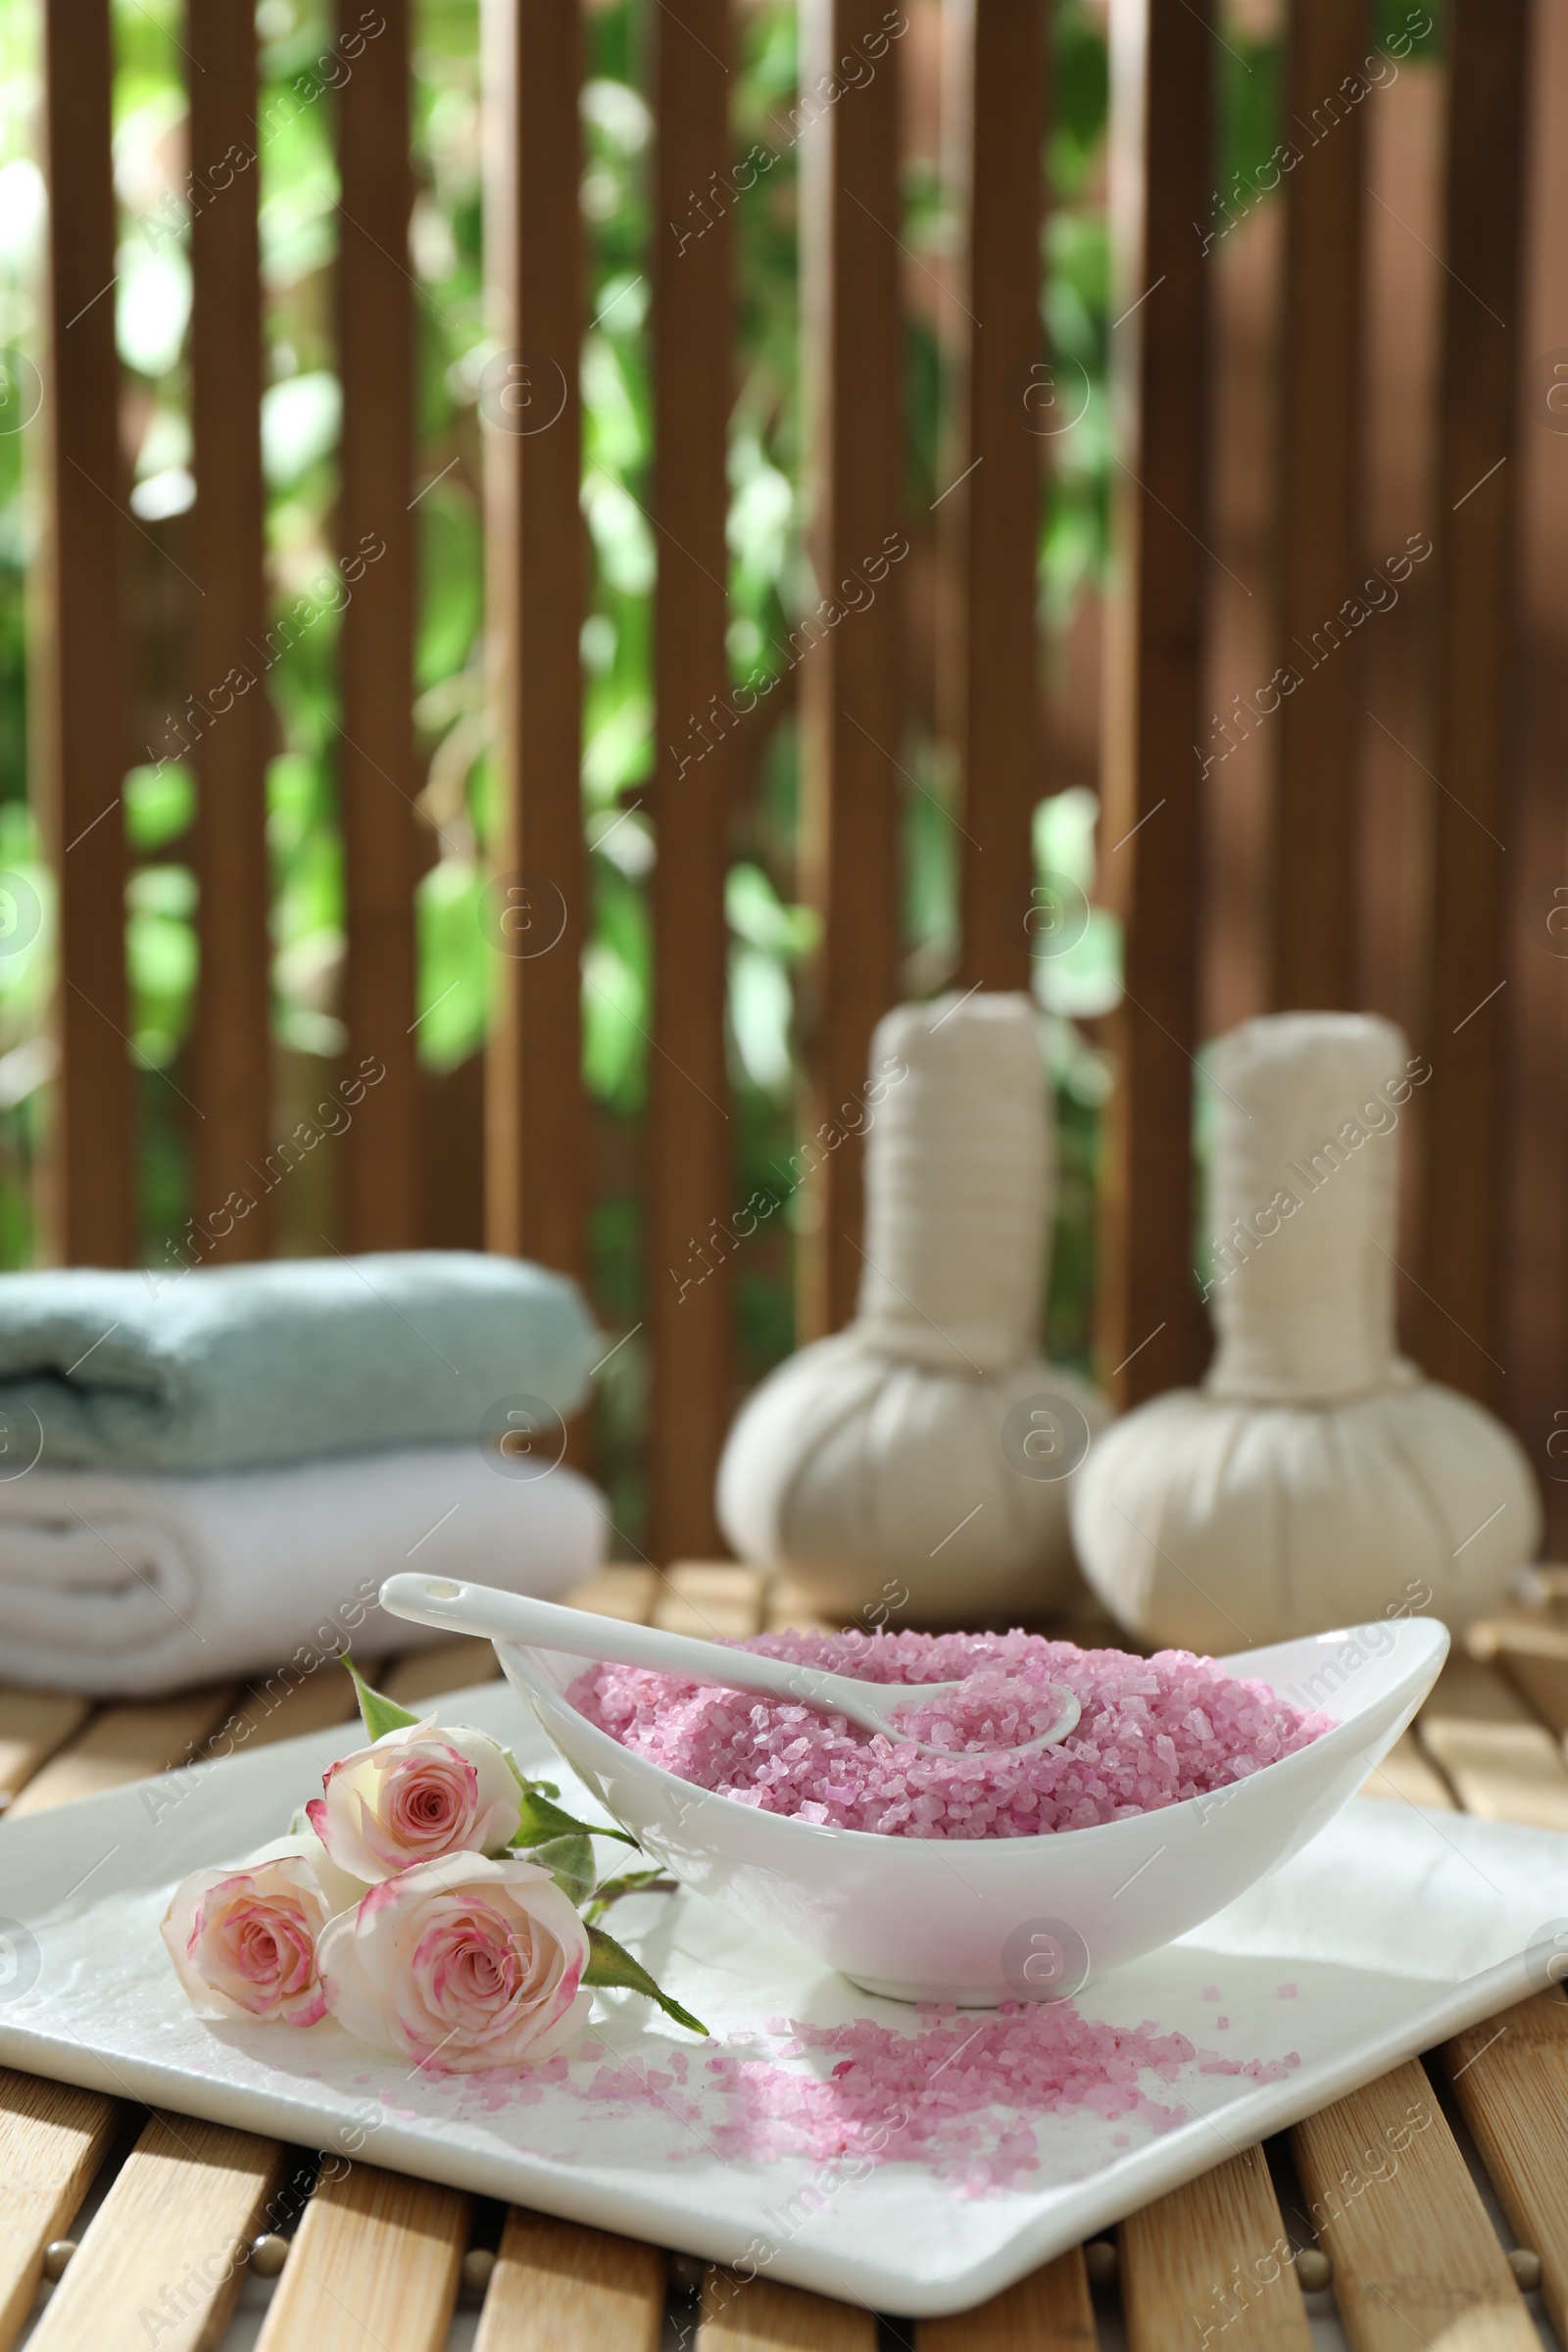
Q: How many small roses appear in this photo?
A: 3